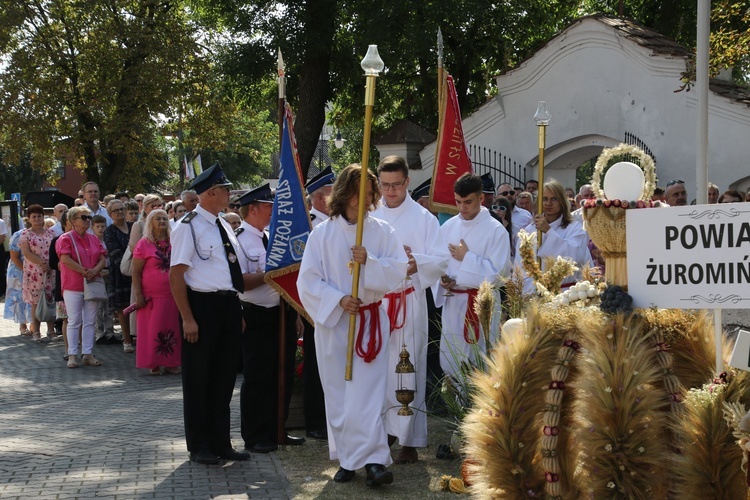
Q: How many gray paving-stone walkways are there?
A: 1